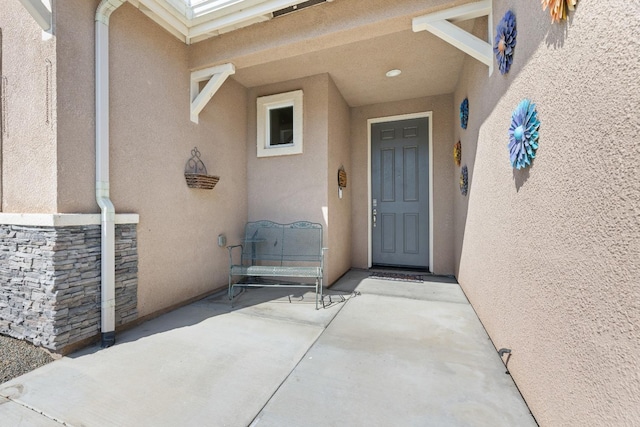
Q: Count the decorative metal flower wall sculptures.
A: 6